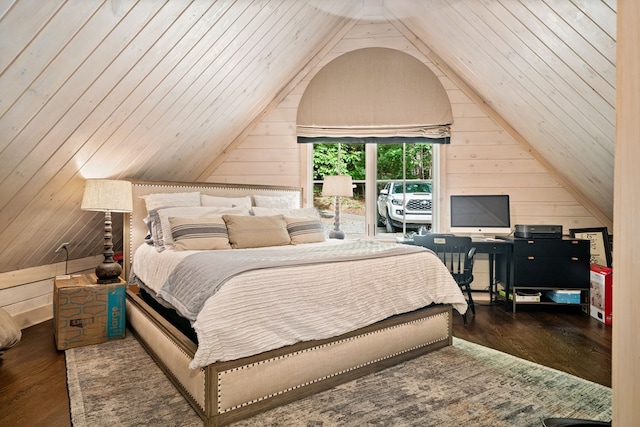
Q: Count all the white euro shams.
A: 3